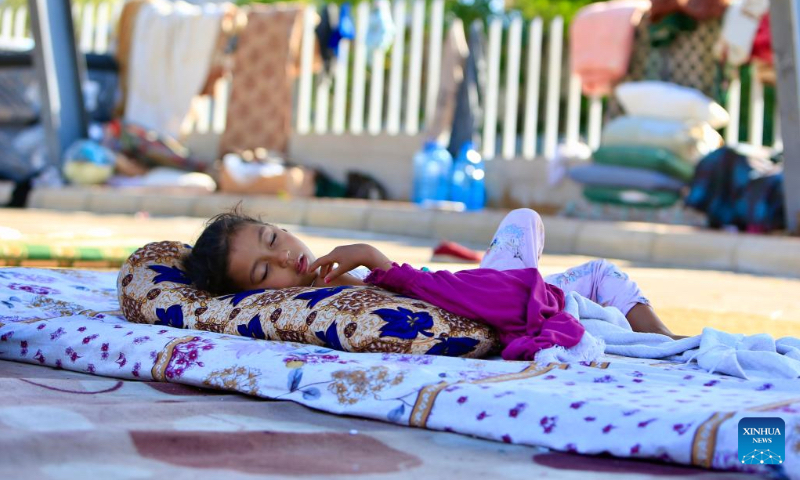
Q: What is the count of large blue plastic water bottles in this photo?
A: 2